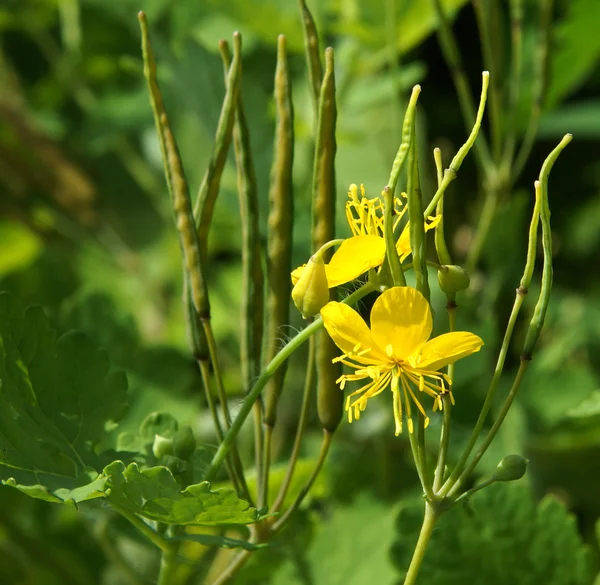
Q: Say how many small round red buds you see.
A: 0